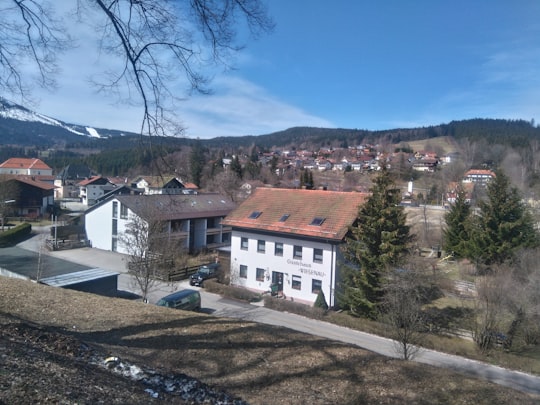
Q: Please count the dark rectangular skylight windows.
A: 3